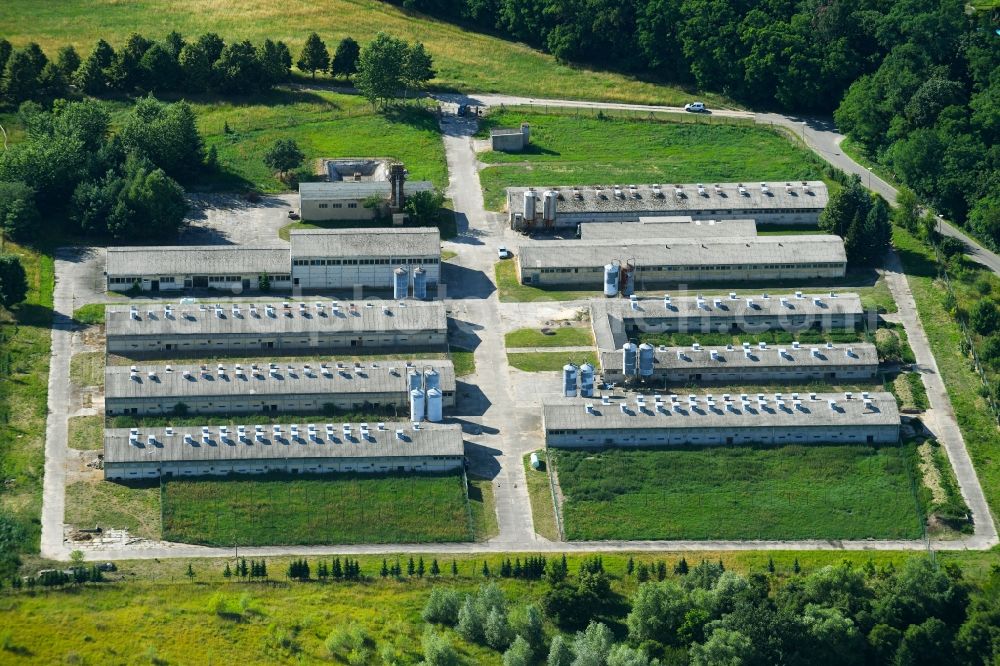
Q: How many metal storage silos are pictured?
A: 14